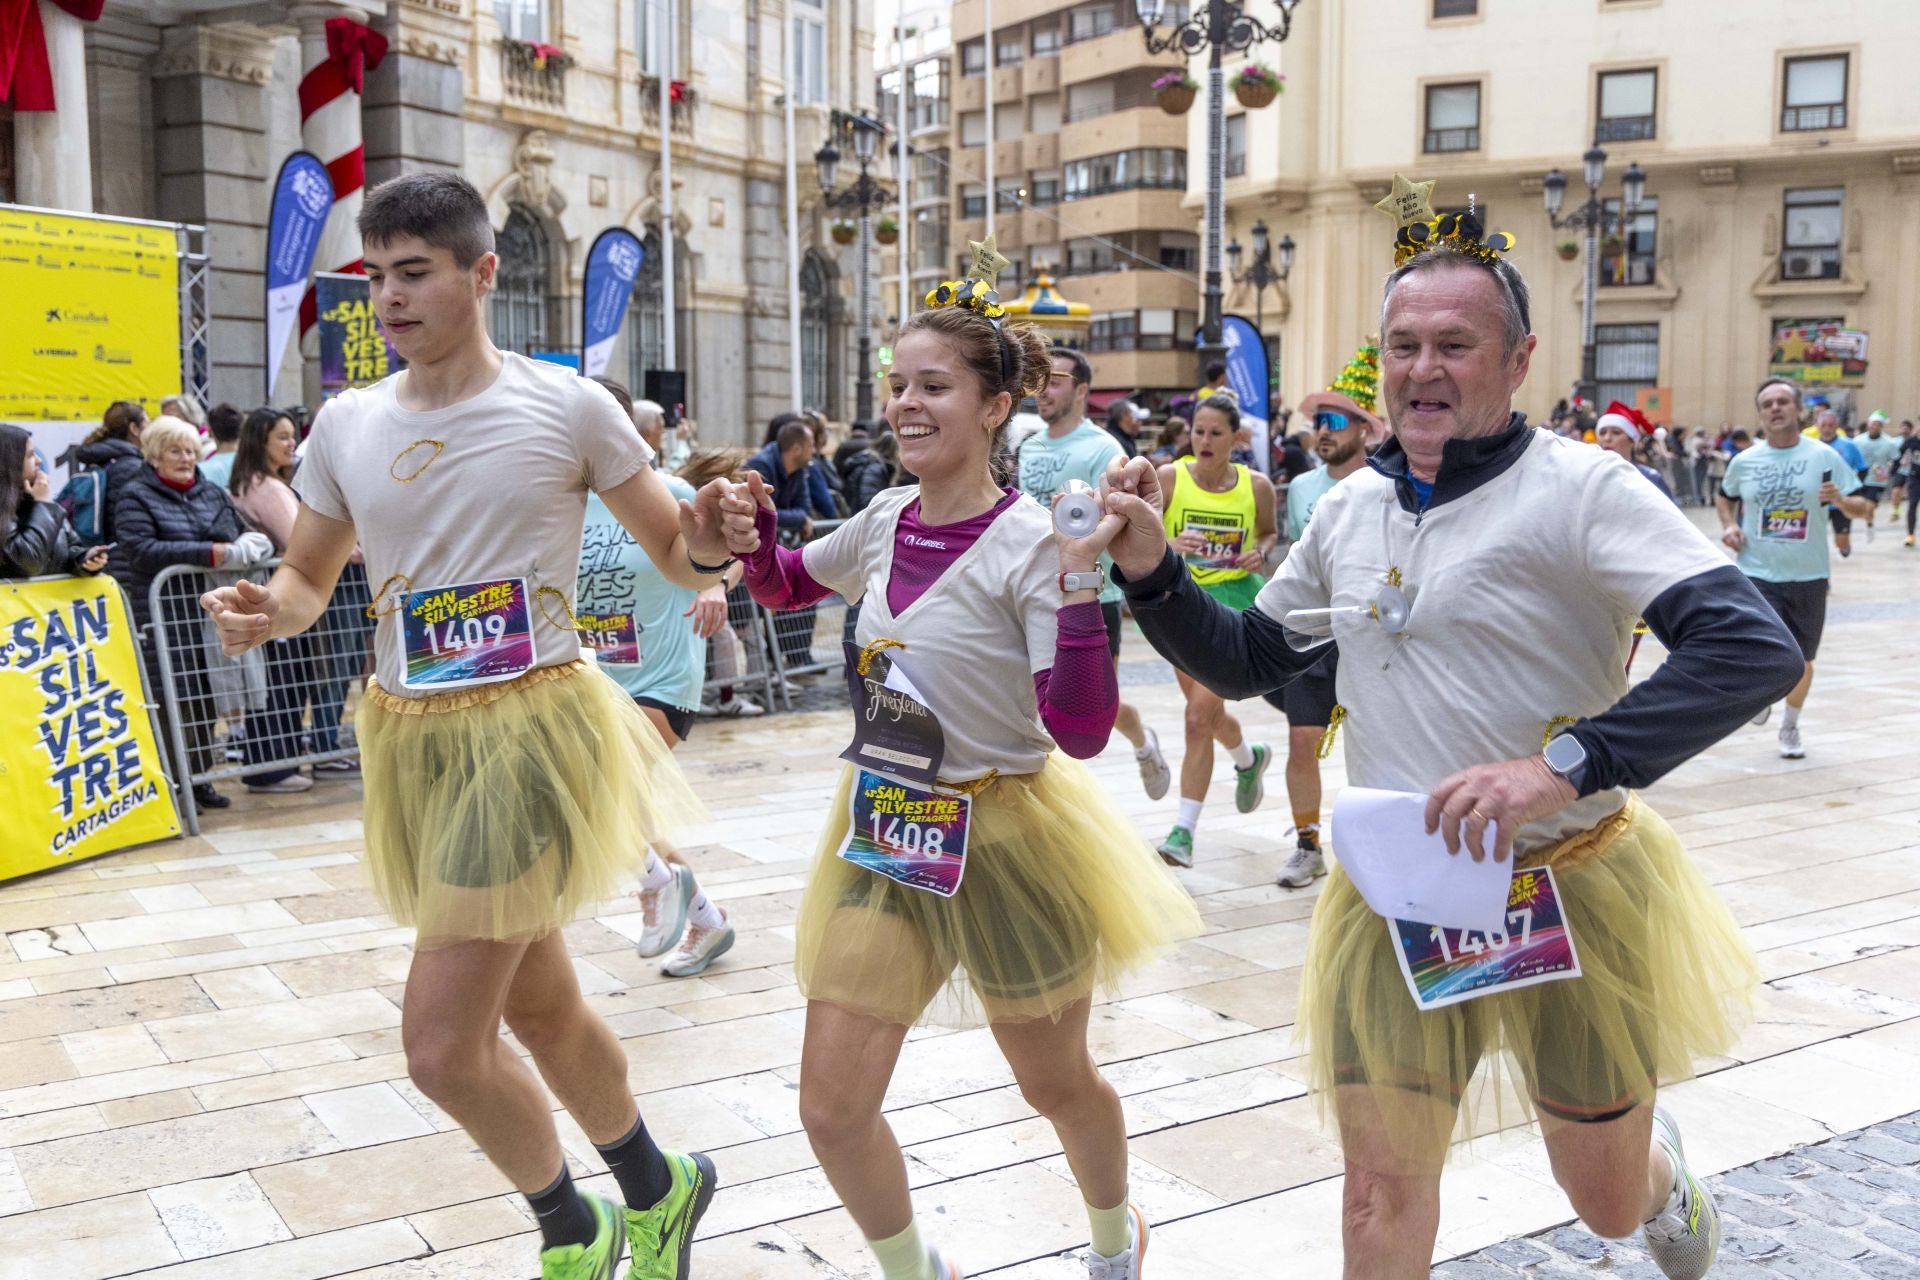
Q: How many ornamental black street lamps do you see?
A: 4